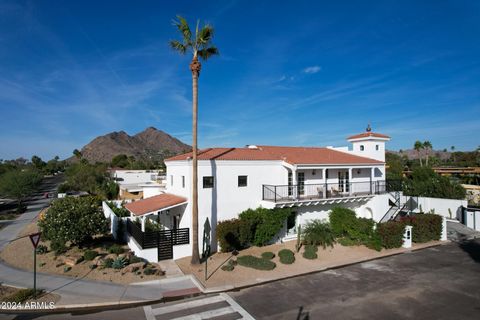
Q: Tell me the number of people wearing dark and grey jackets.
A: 0